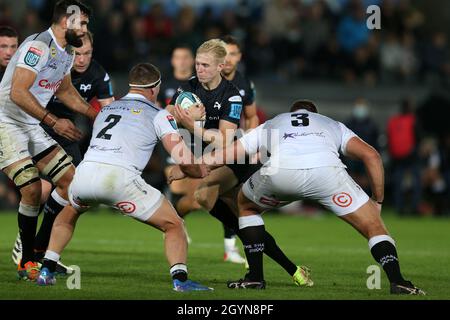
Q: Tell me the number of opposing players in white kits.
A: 3